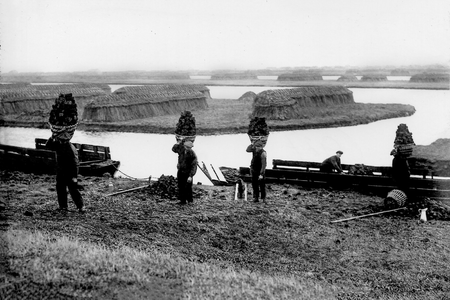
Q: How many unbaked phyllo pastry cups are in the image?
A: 0